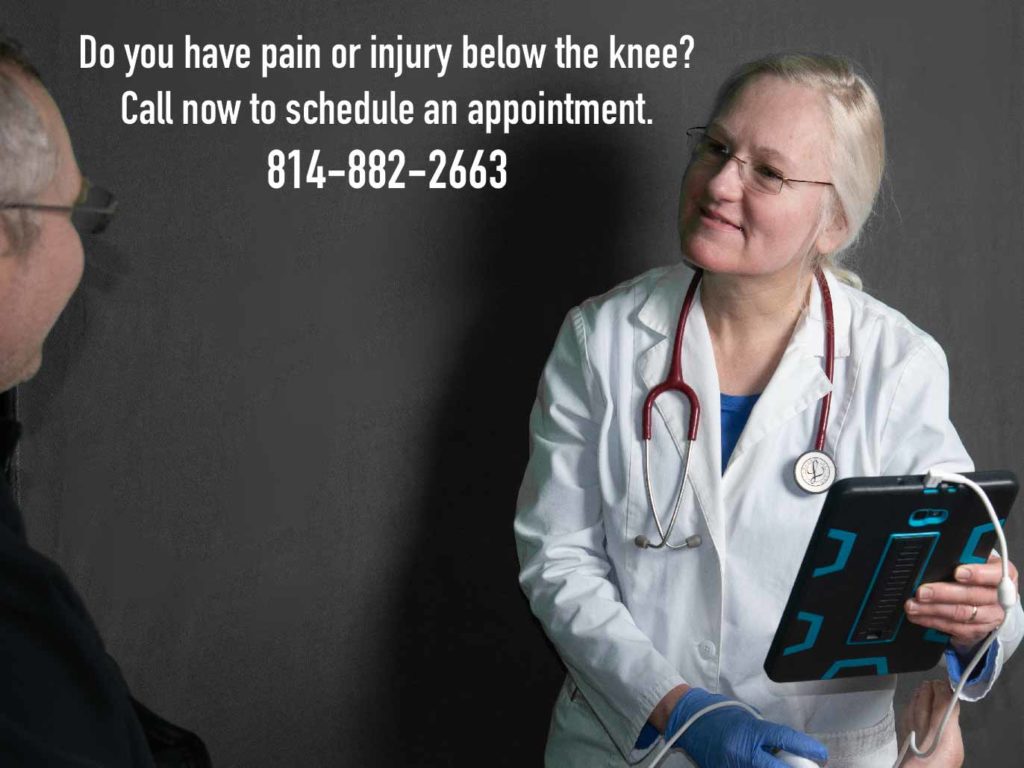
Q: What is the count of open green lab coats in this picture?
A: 0